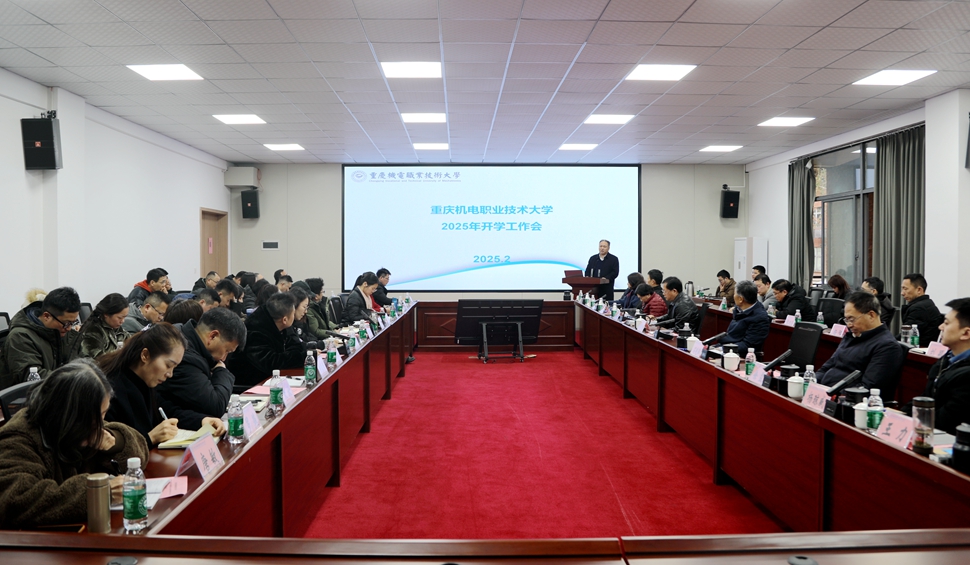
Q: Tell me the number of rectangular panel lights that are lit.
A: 12